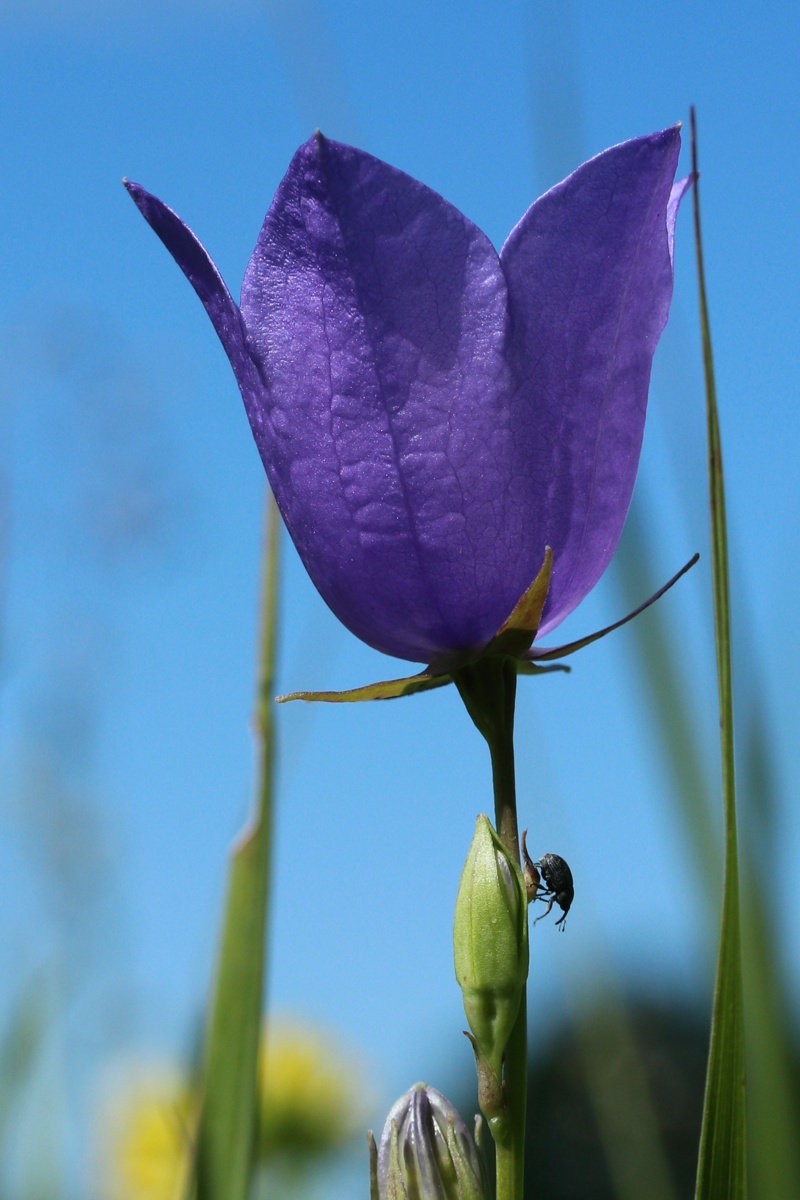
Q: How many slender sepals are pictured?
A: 4